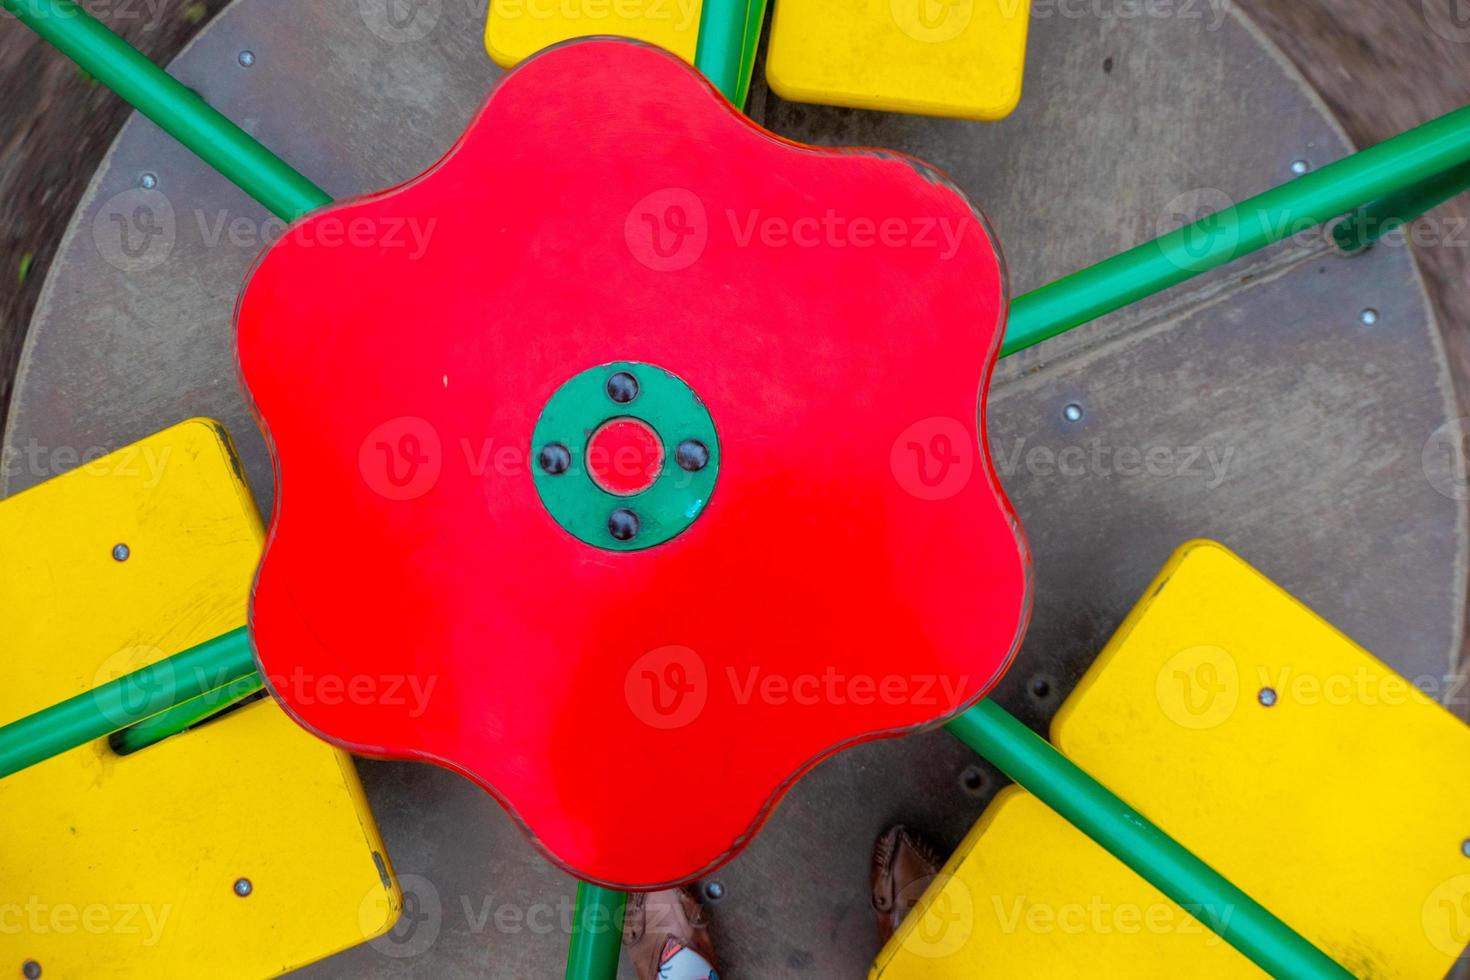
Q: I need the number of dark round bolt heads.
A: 4